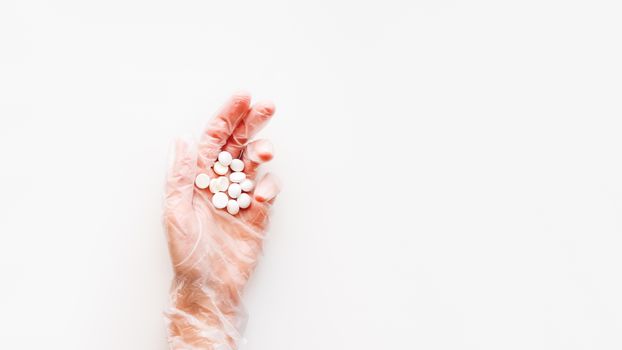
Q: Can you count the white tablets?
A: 12